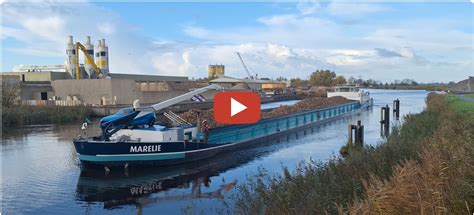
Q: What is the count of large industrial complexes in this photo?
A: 1